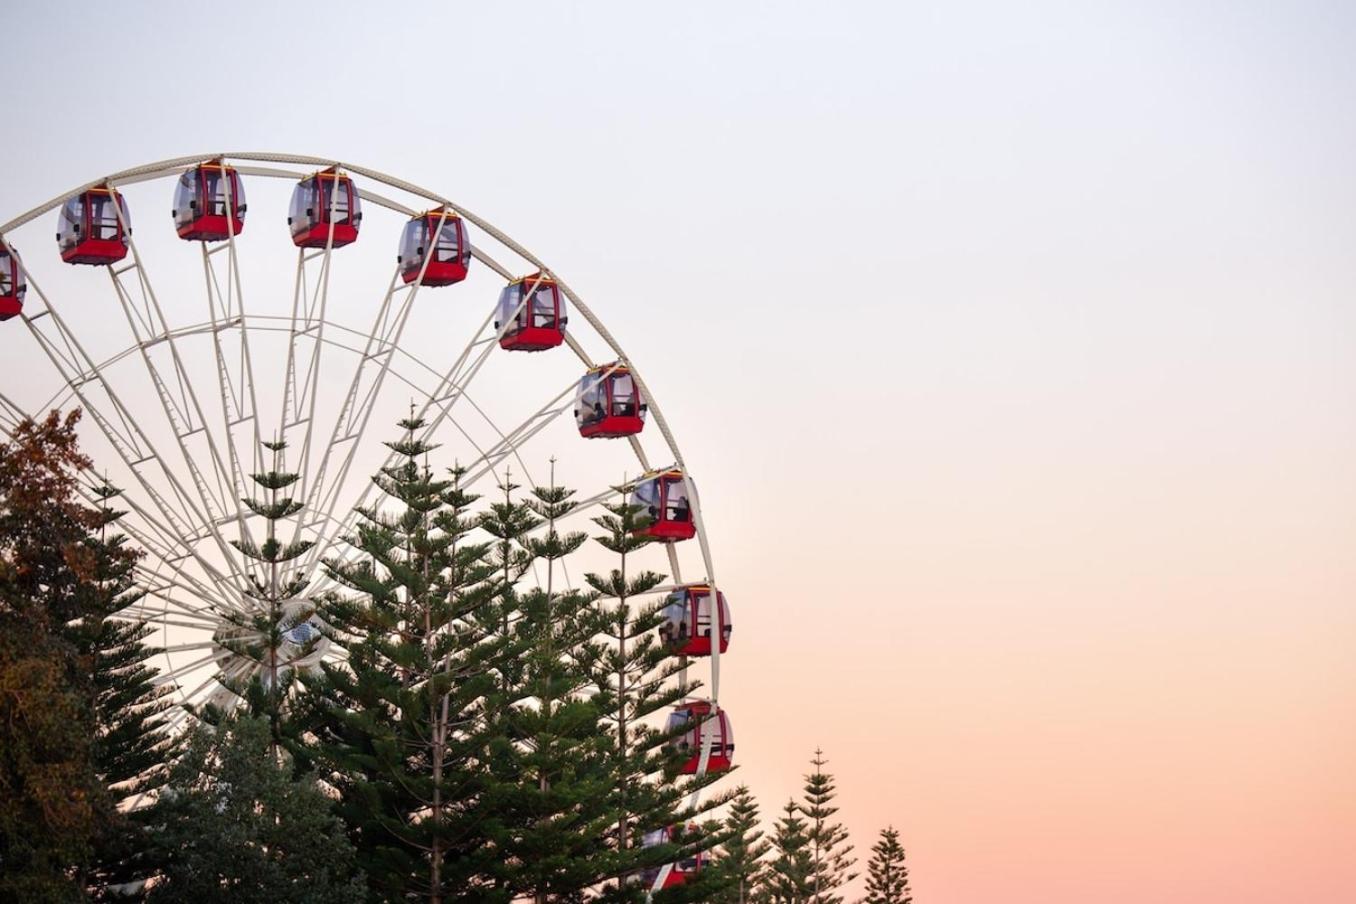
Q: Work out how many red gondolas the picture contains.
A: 11